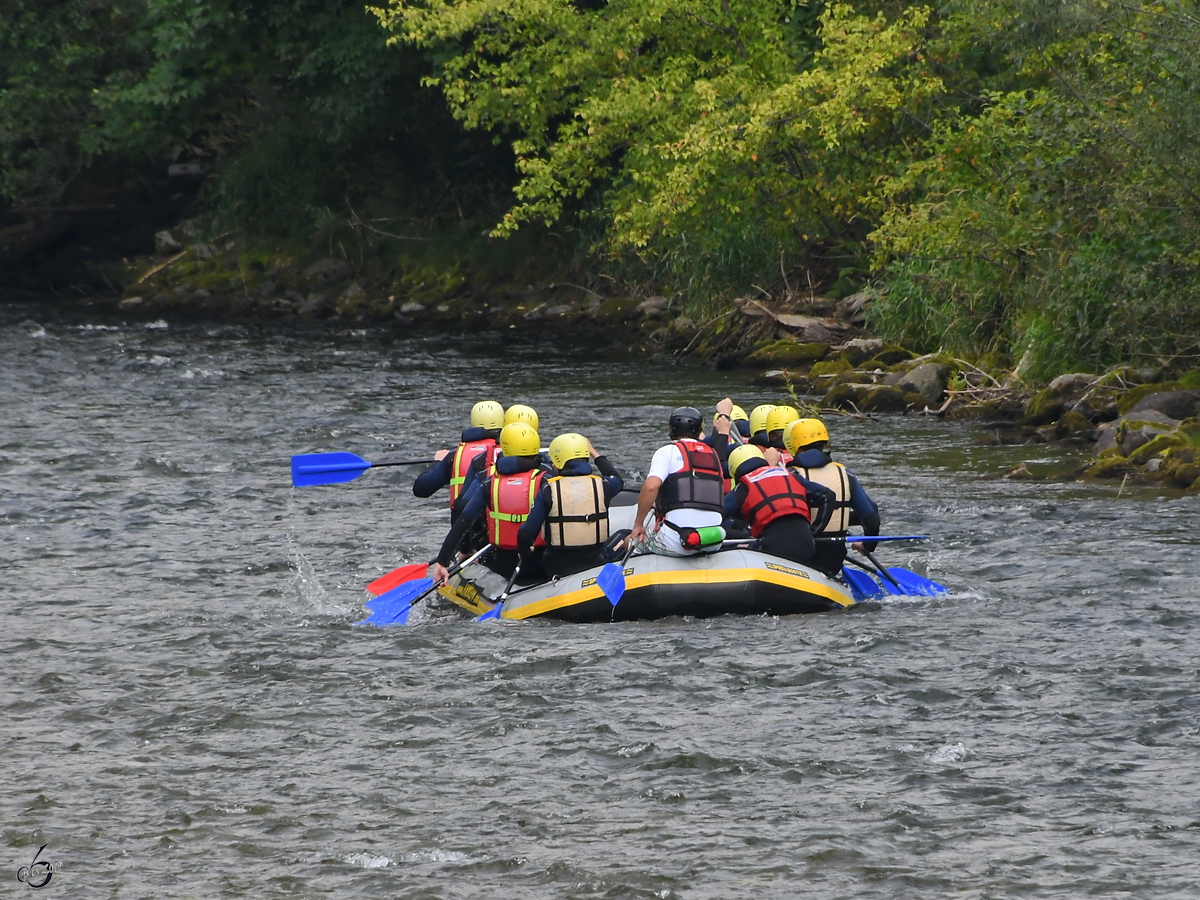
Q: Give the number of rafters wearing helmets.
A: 10